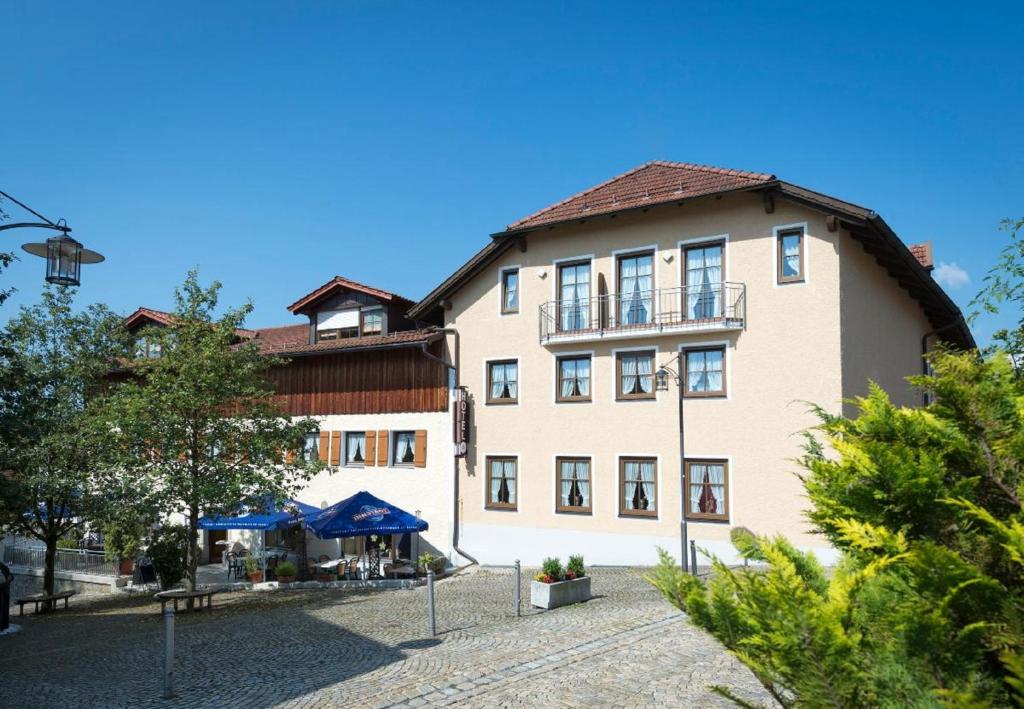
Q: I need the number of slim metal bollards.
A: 4